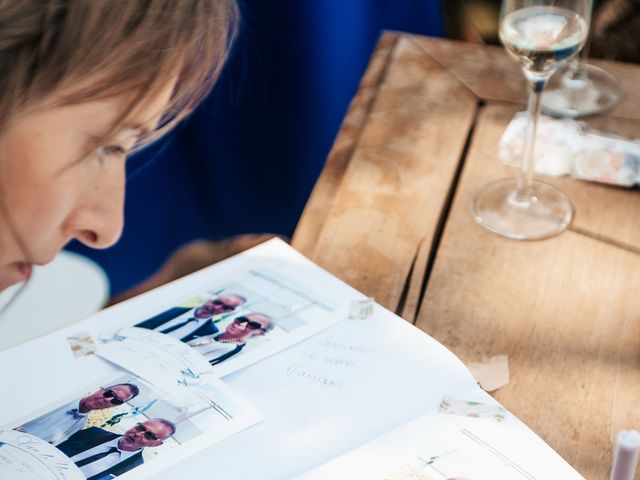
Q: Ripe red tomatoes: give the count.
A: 0